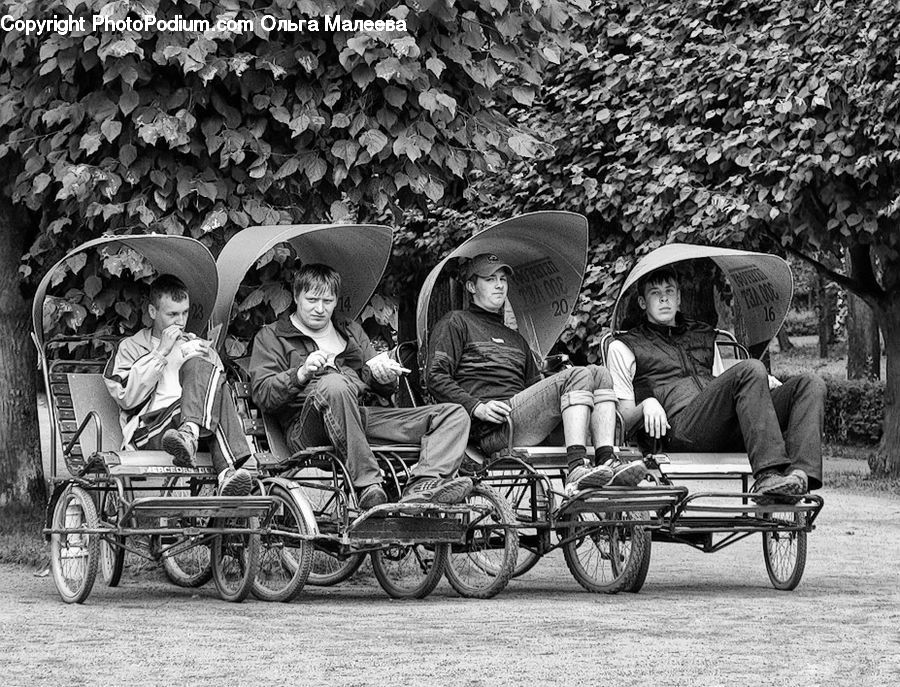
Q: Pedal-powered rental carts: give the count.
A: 4